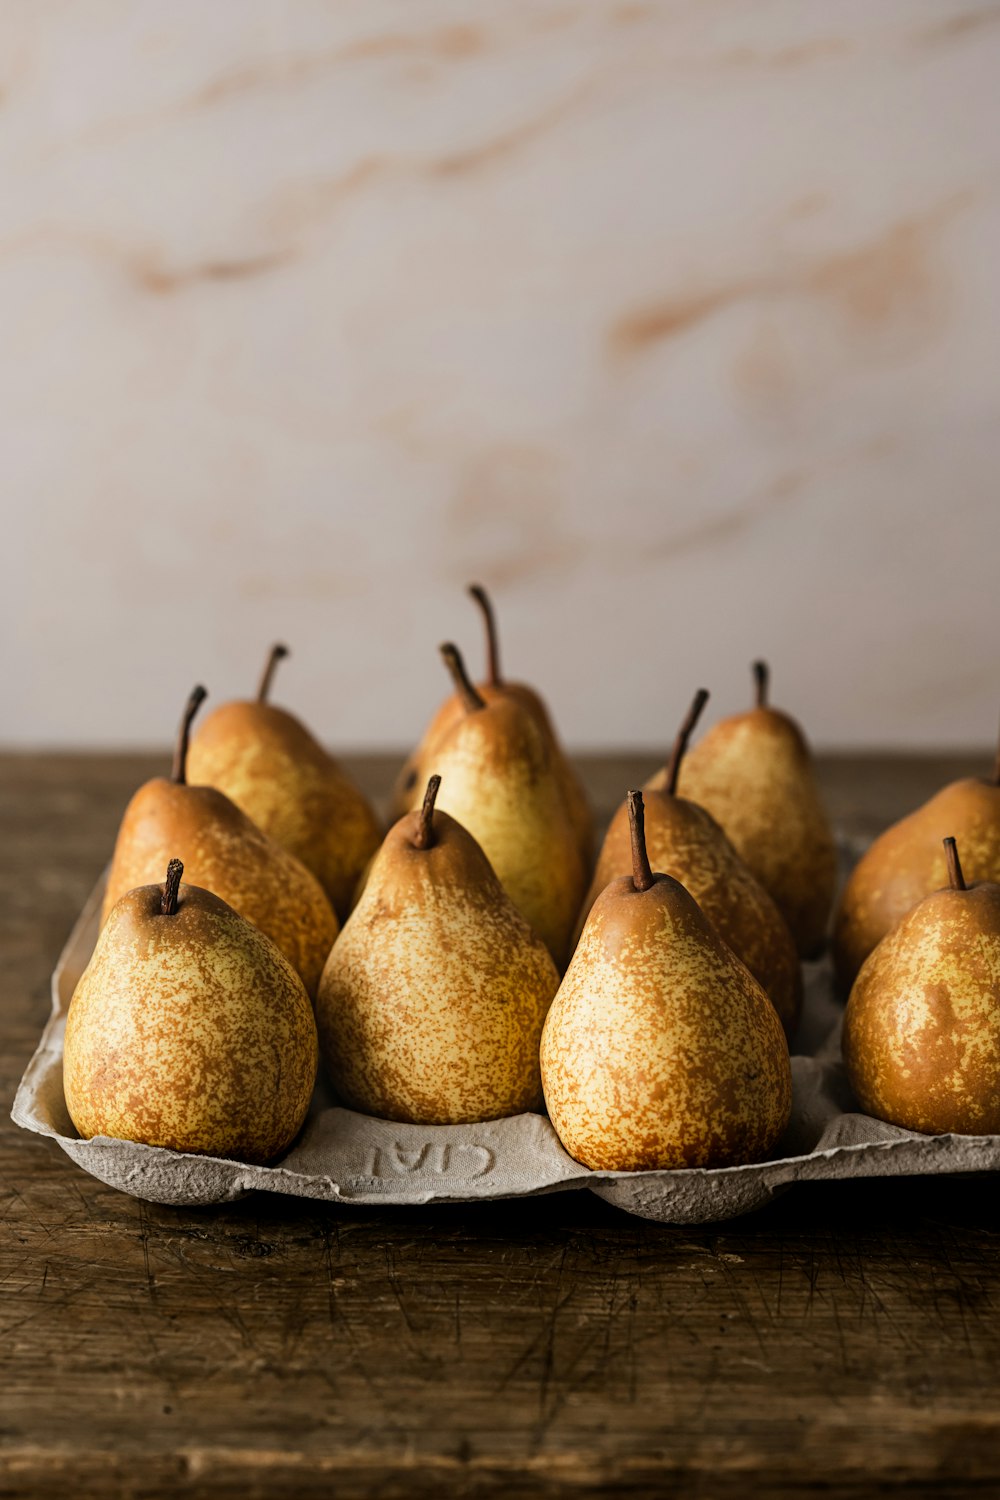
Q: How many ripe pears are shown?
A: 11